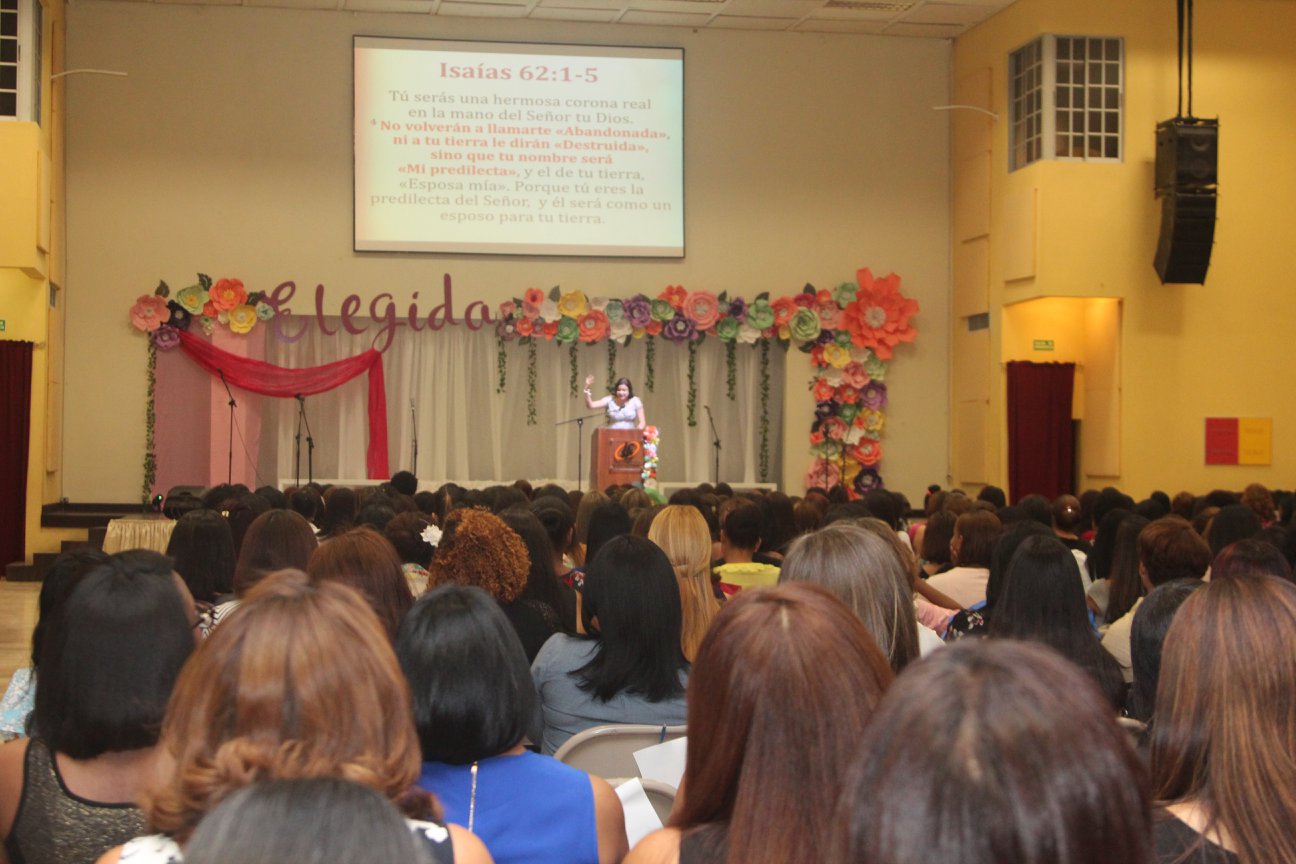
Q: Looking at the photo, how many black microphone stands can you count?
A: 6